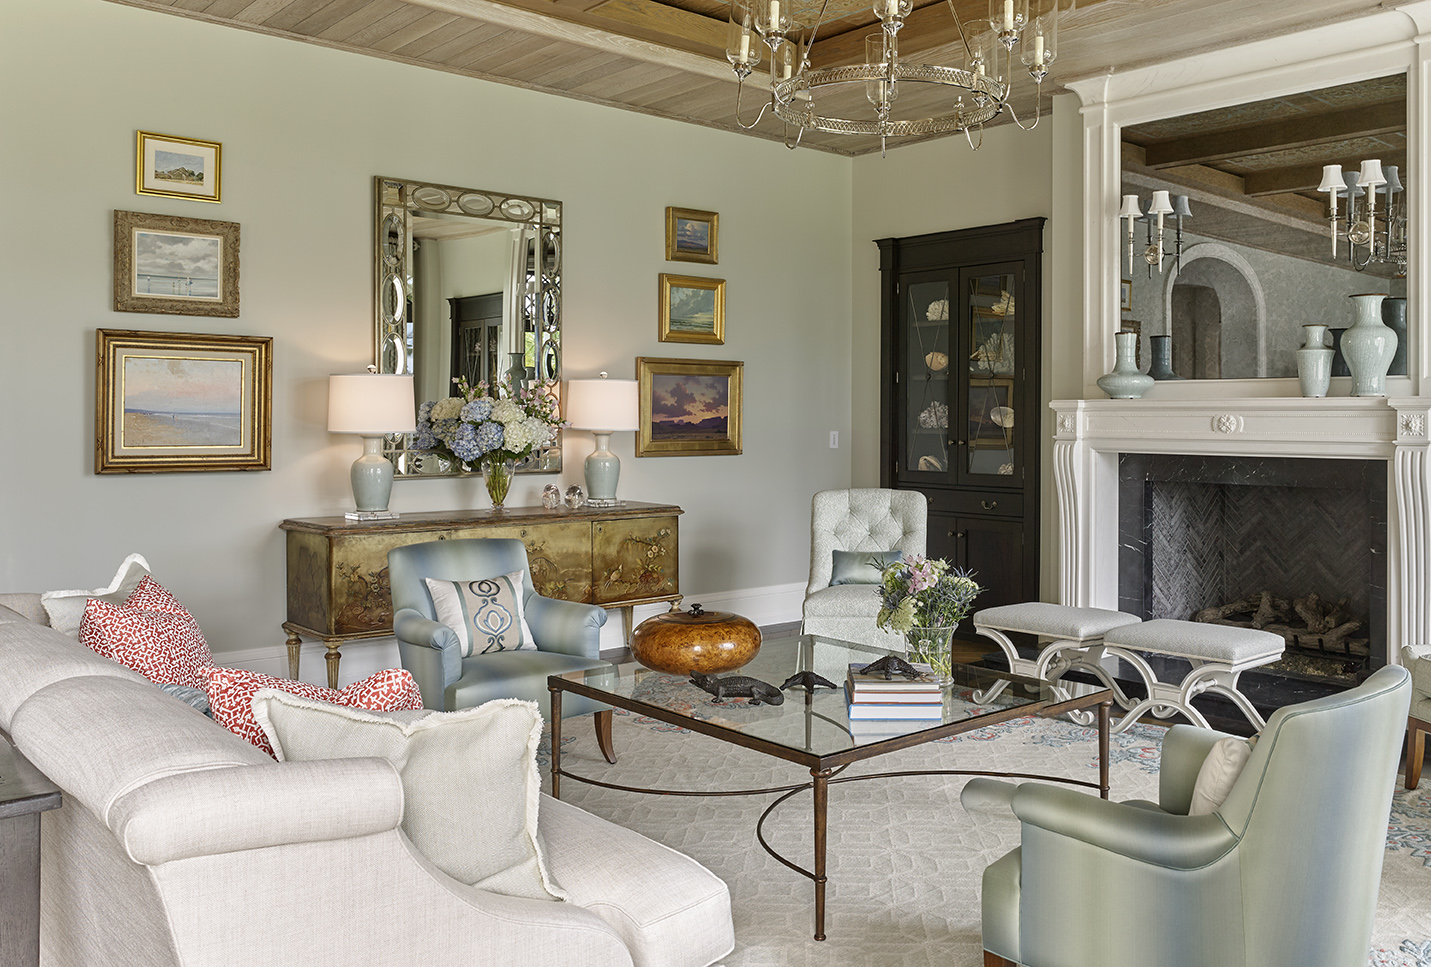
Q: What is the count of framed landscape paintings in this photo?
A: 6